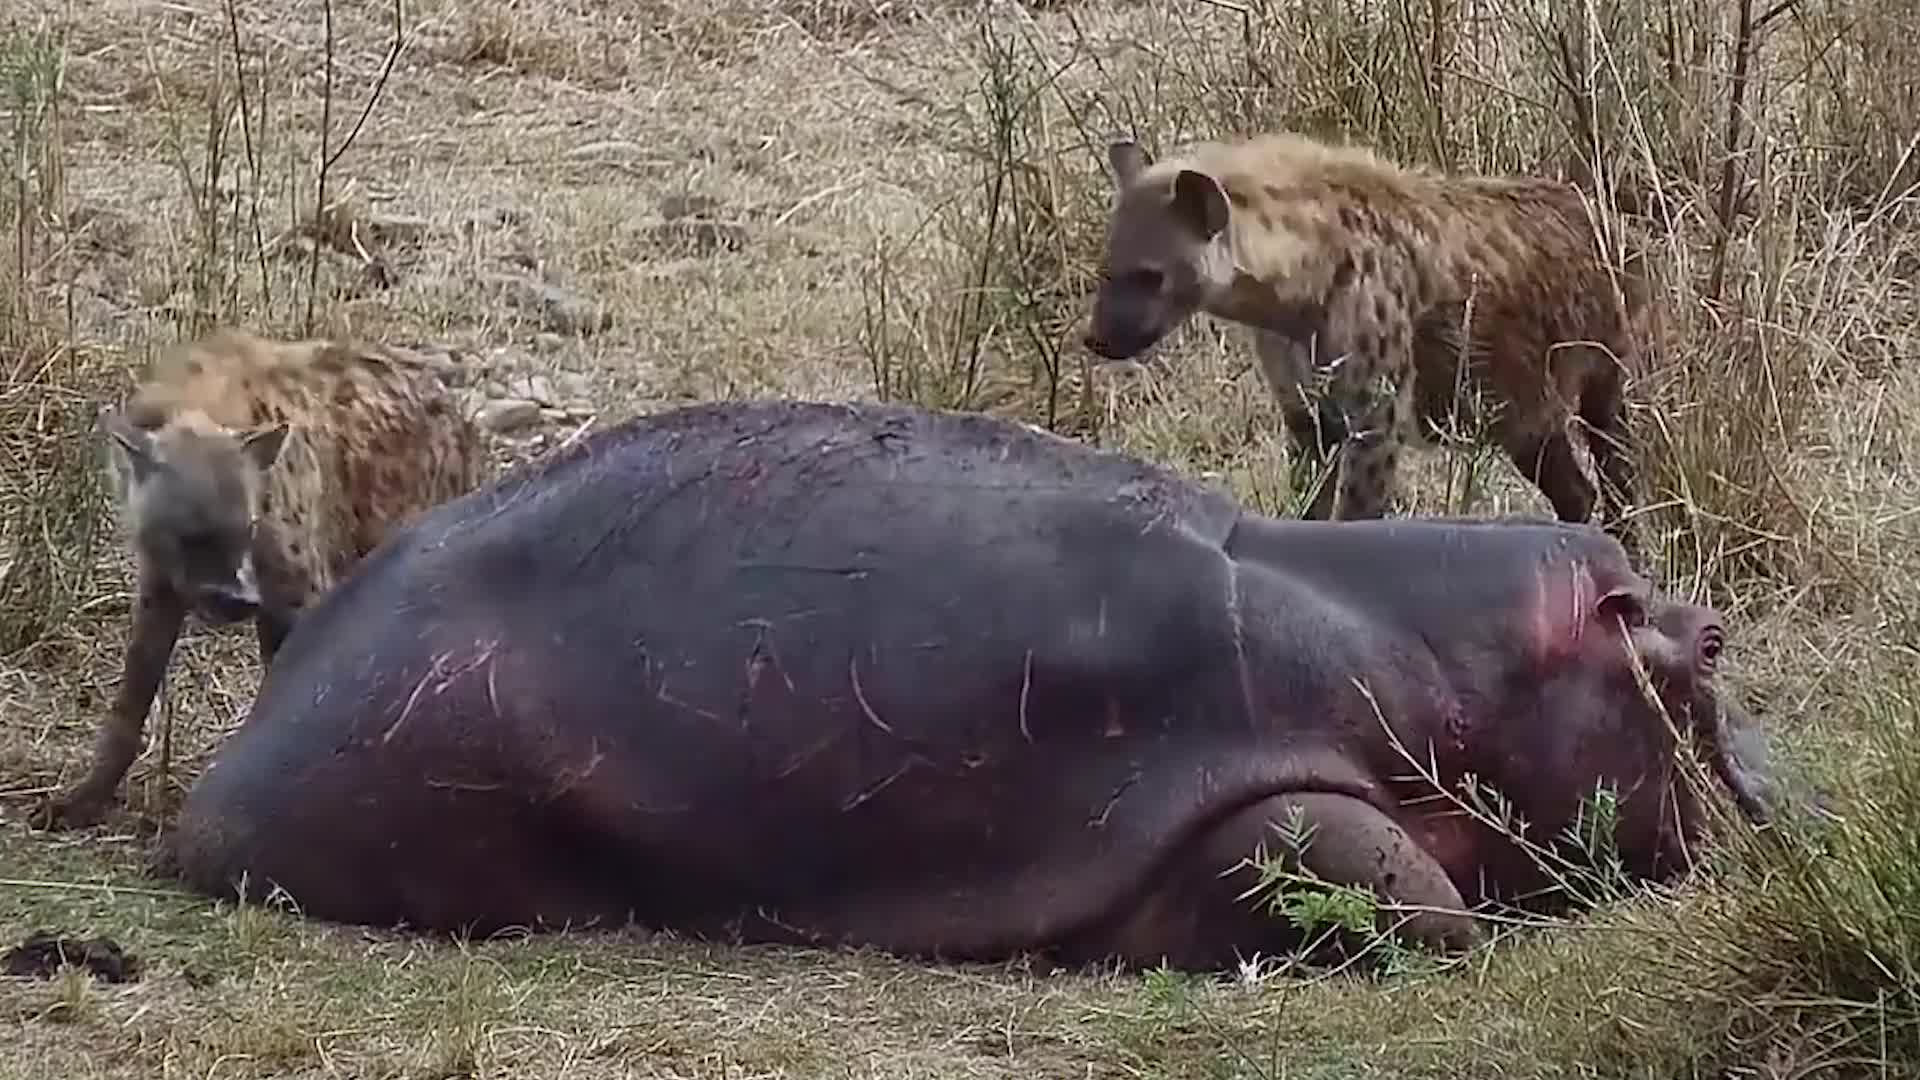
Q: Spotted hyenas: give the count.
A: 2